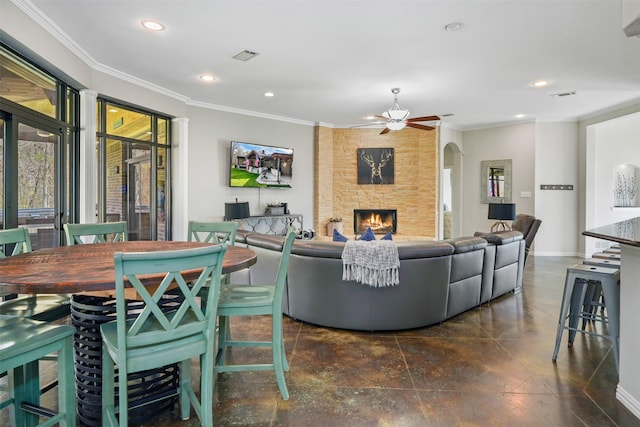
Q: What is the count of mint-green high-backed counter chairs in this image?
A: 6